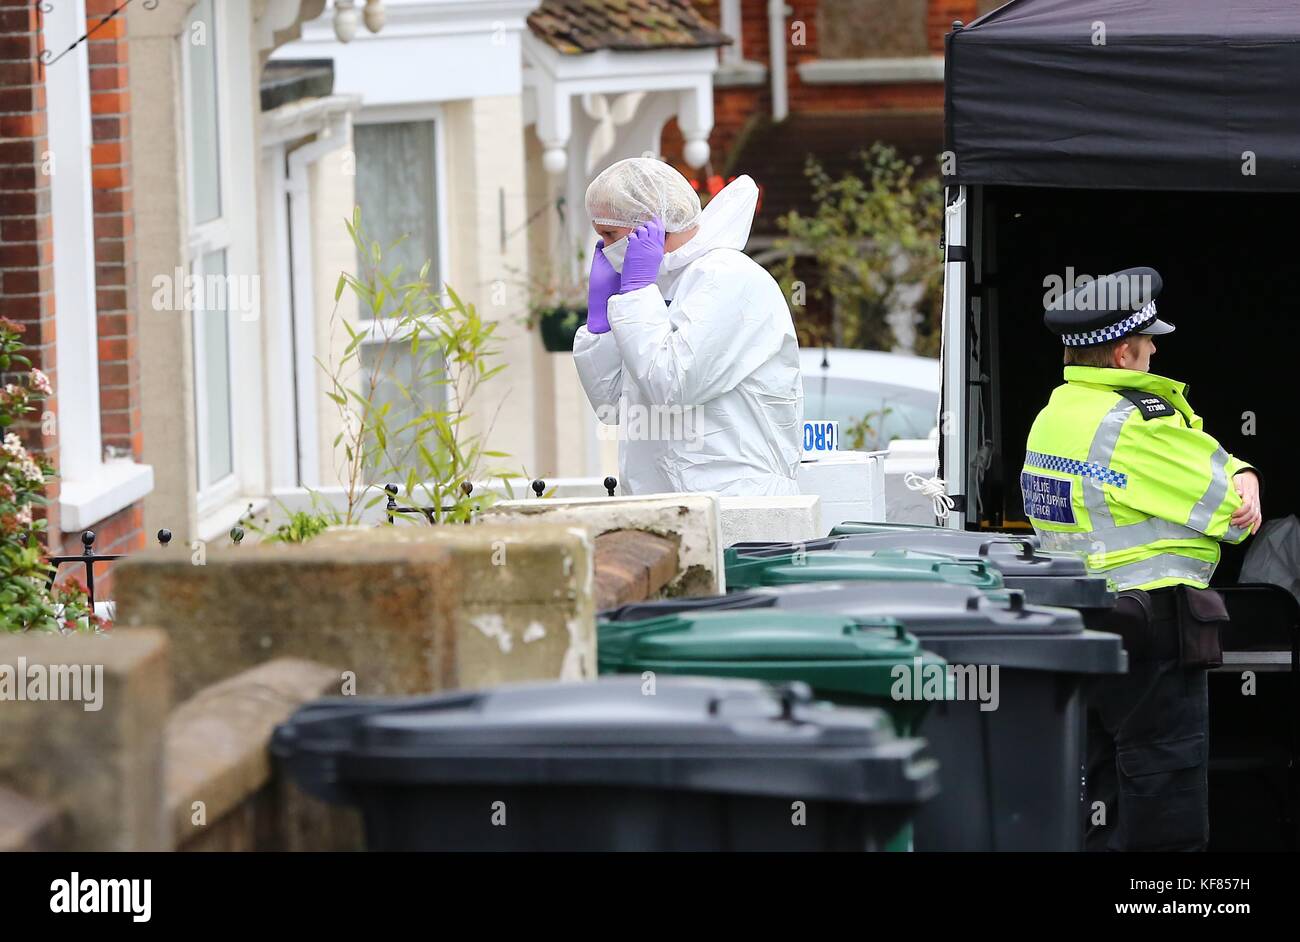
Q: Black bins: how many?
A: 3